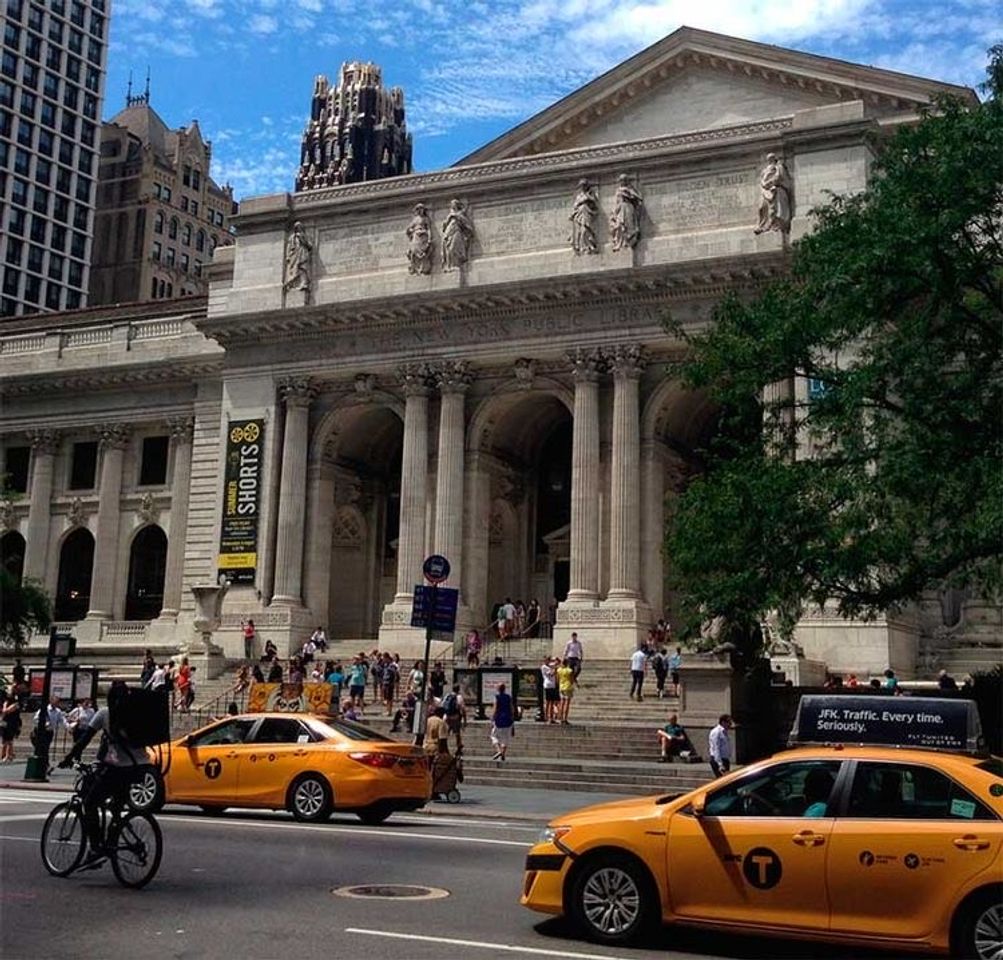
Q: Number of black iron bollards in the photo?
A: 0